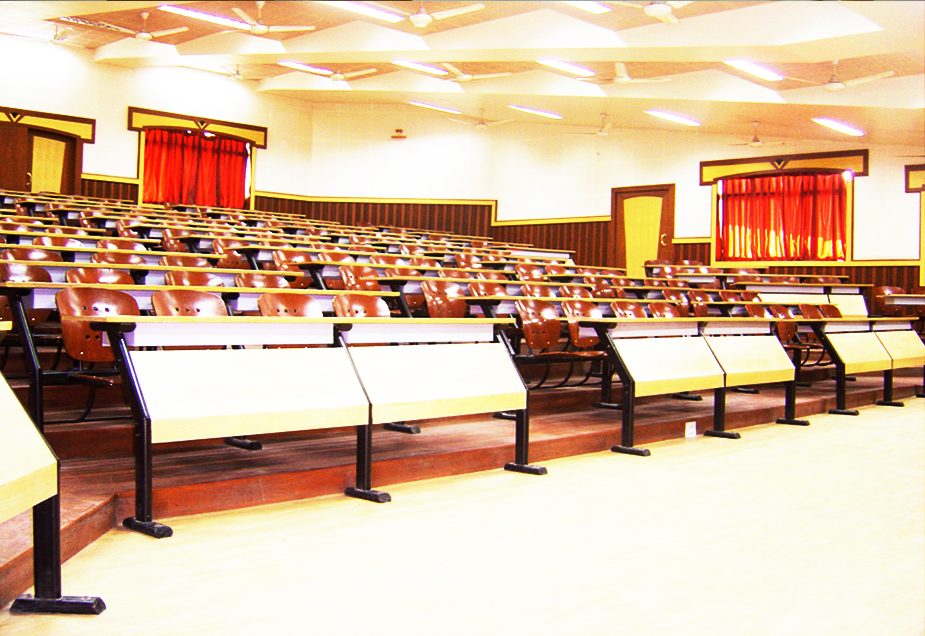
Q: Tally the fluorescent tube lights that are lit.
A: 11